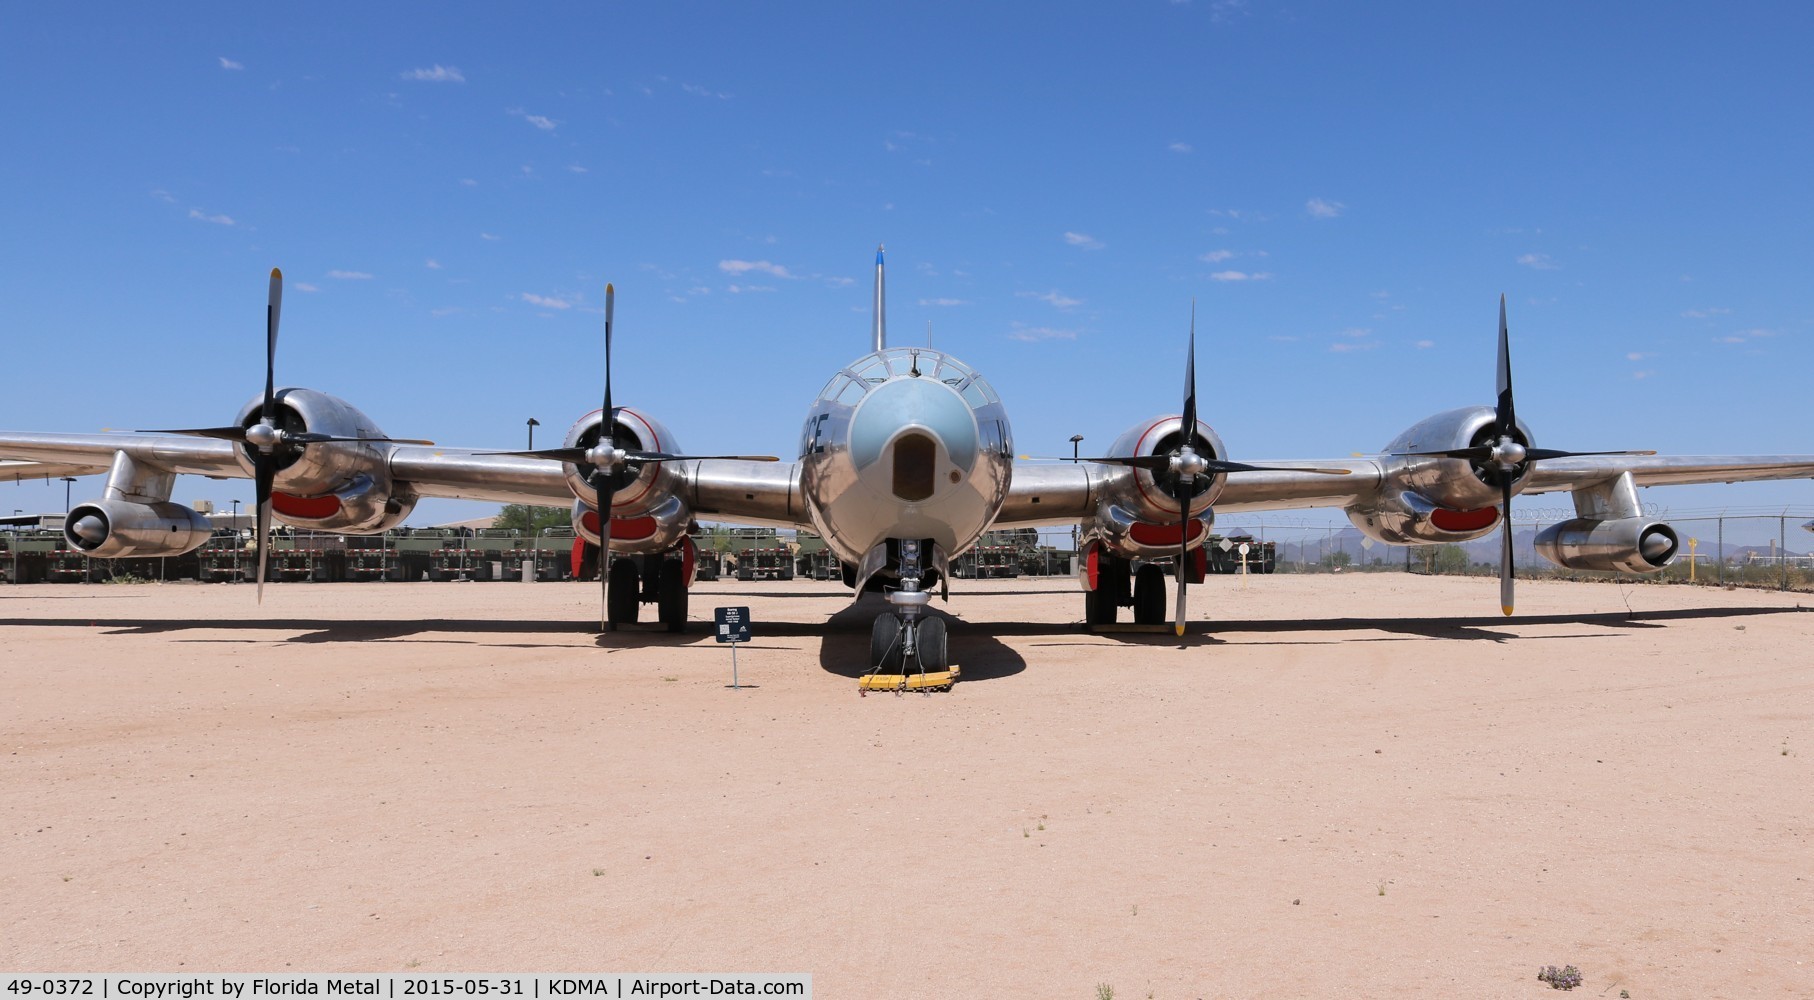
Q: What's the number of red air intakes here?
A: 4